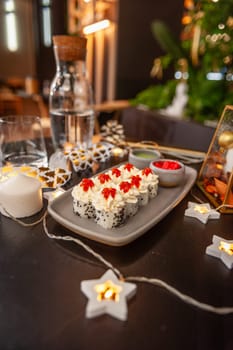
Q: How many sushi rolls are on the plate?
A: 8